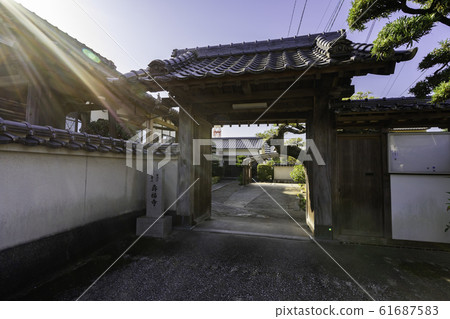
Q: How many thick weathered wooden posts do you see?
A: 2